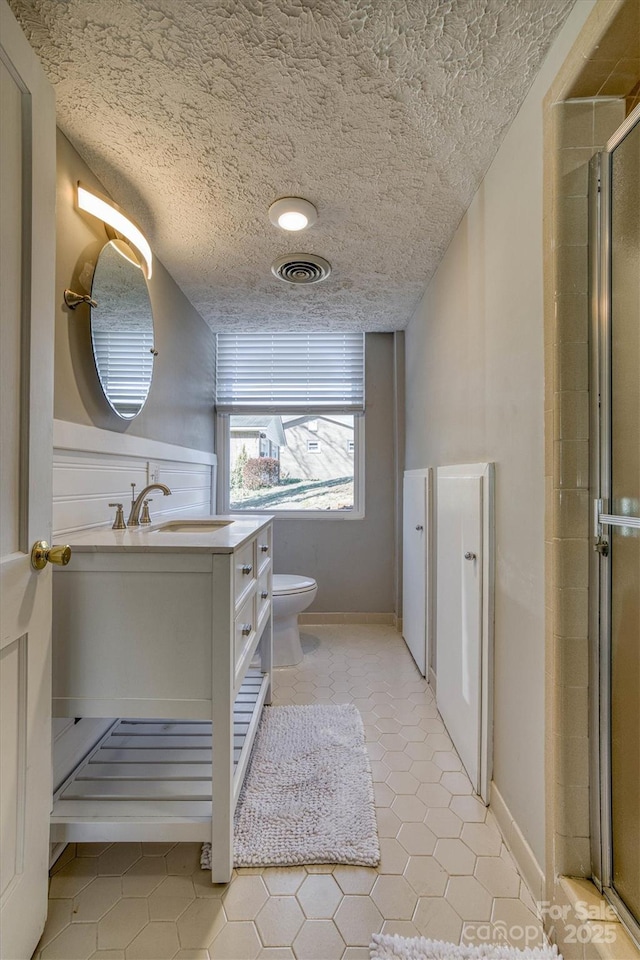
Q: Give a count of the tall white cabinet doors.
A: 2